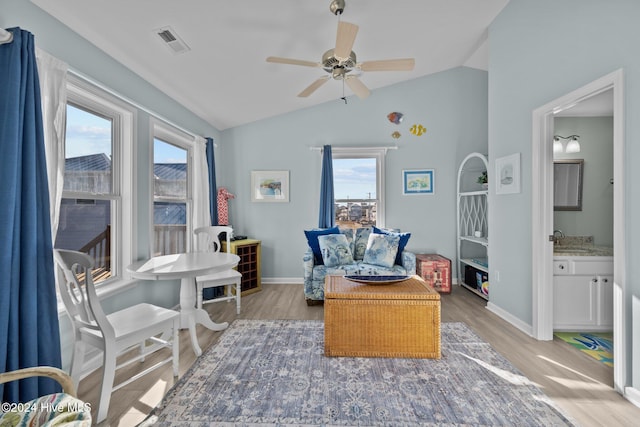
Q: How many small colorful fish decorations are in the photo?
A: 3